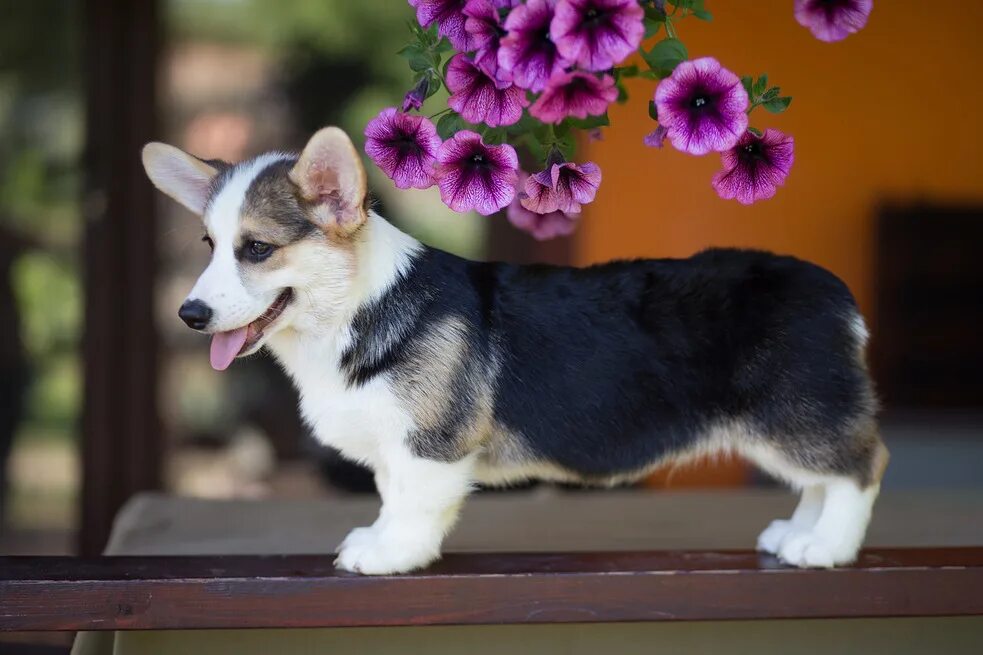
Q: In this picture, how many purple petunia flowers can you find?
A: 13